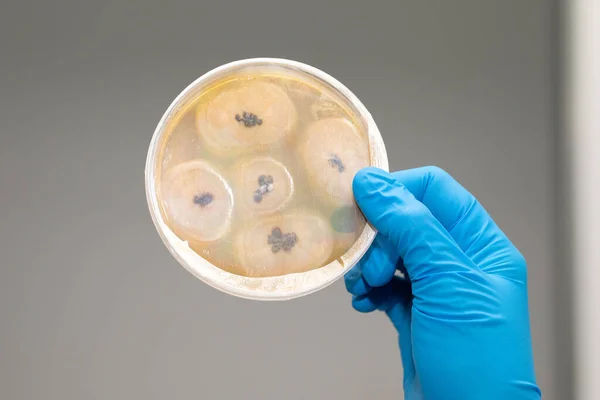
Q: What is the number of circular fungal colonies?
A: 5